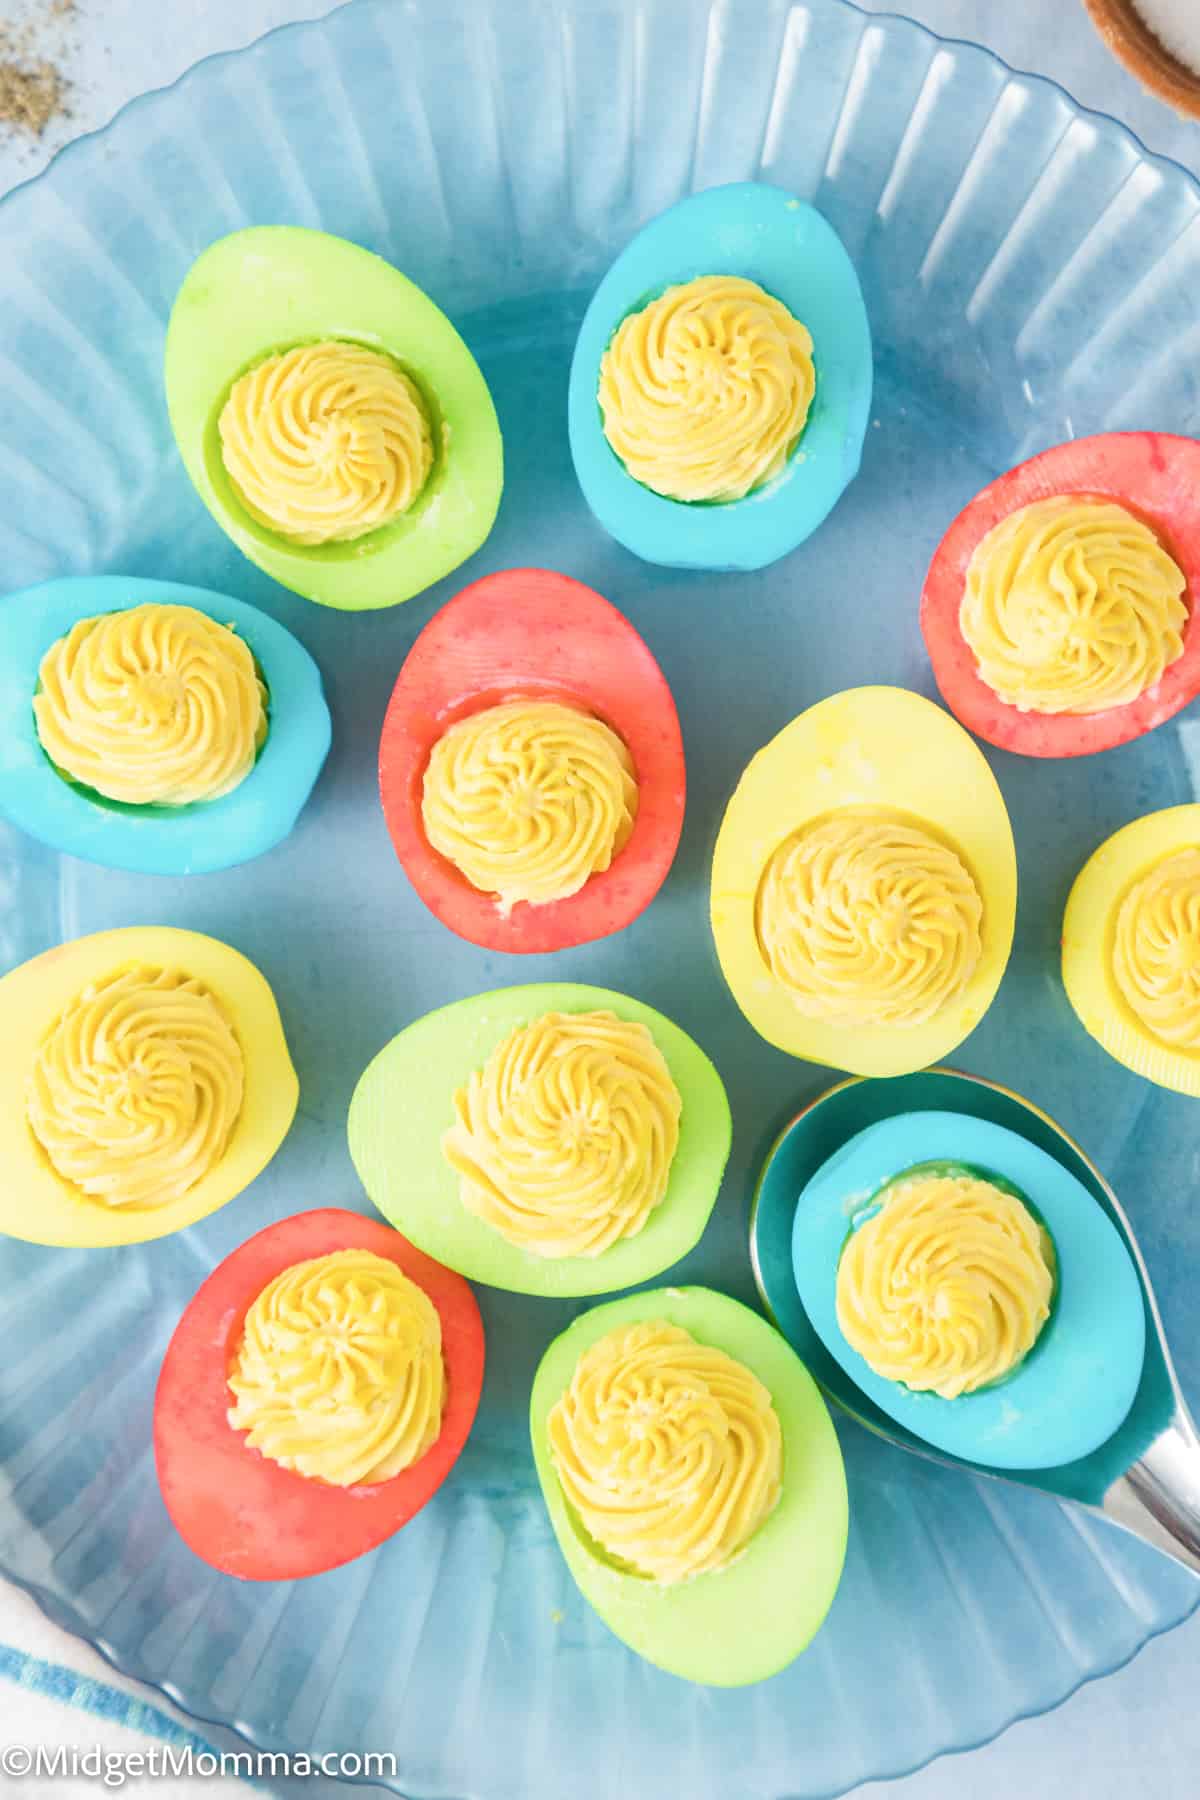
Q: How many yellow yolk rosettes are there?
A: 12